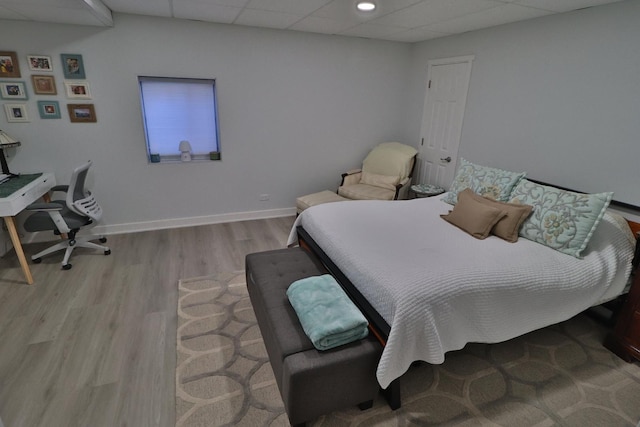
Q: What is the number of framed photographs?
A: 9